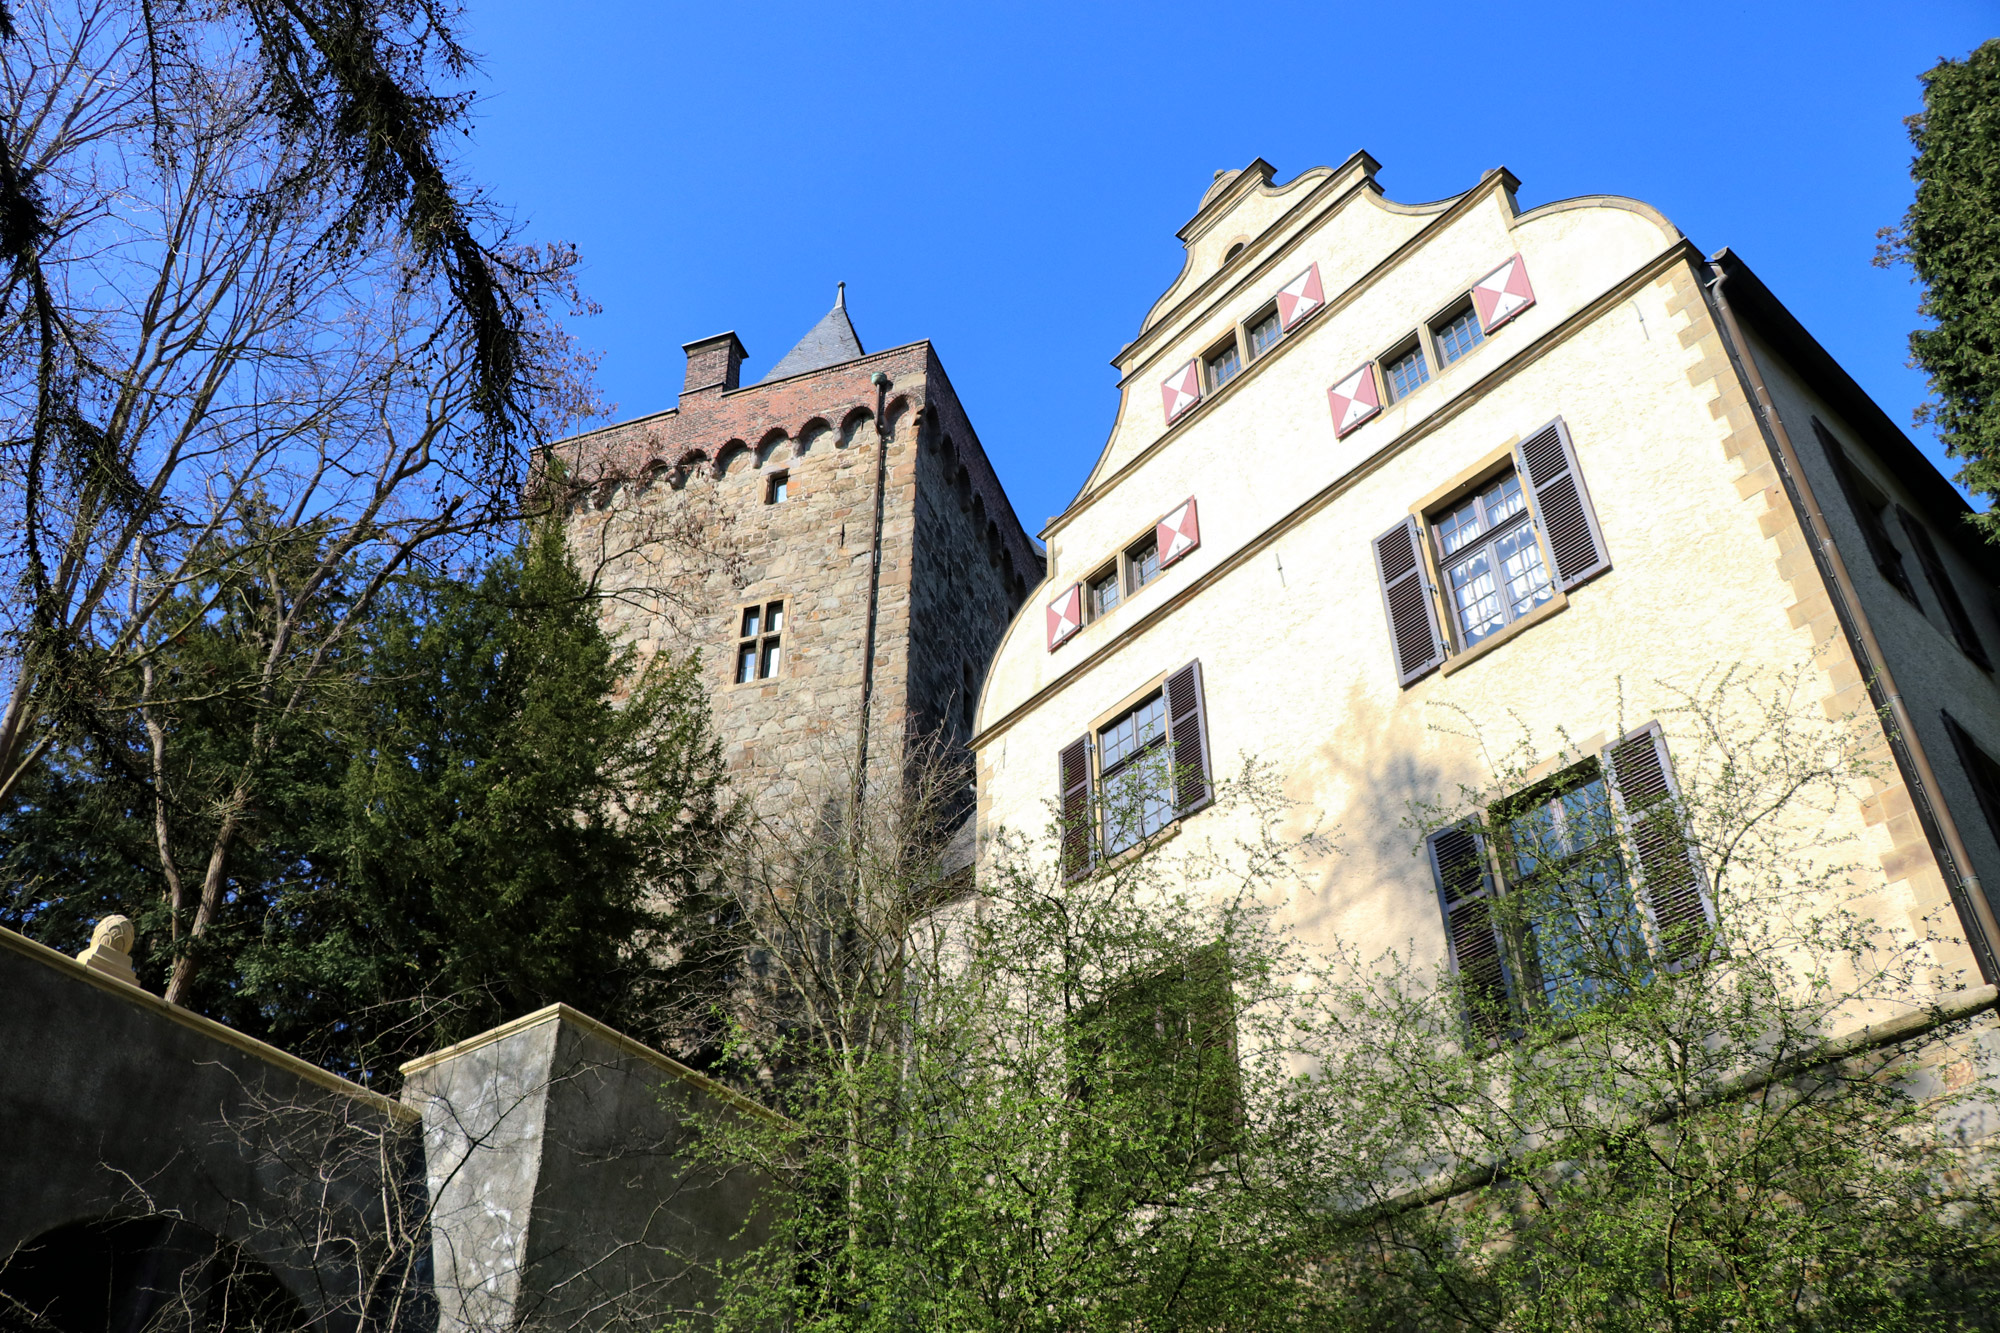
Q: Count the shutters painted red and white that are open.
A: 6